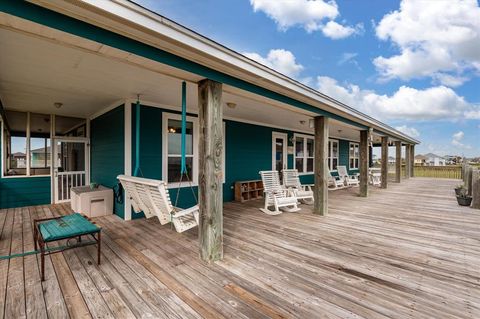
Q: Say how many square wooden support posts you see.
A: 7